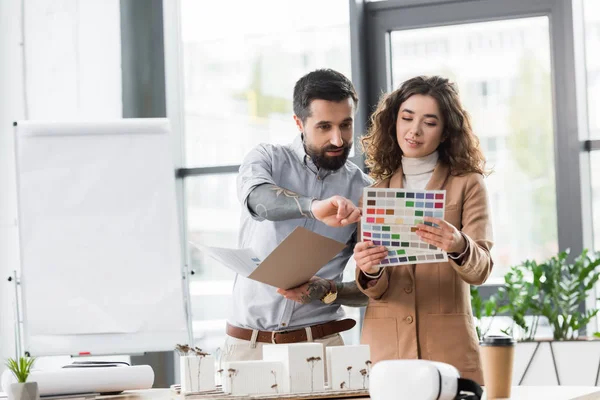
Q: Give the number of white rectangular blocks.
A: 4